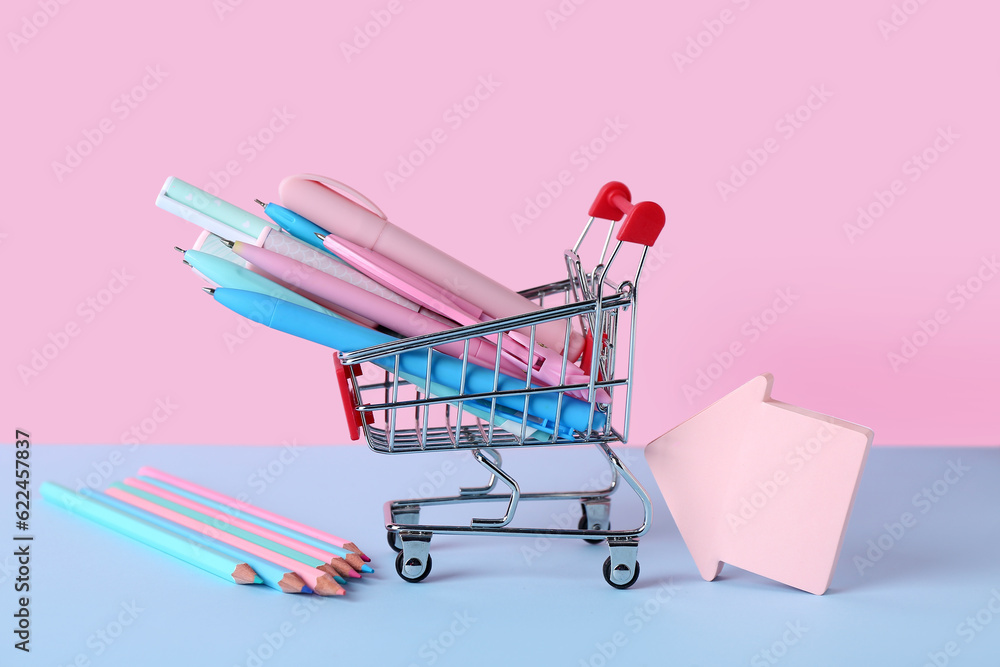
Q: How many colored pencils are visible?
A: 7